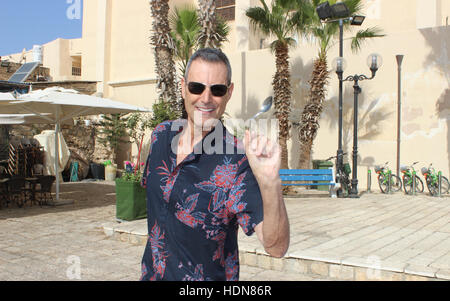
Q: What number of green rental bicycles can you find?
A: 3